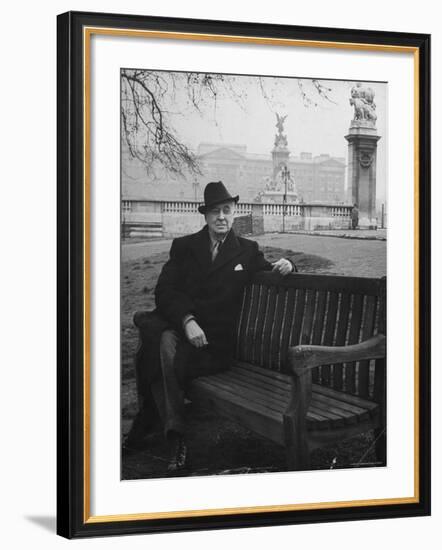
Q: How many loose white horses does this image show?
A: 0